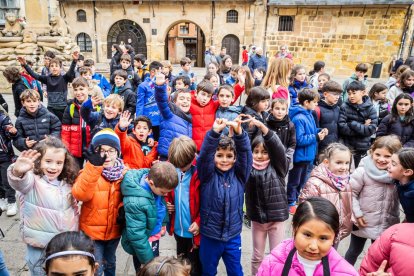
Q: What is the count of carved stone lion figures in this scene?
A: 2